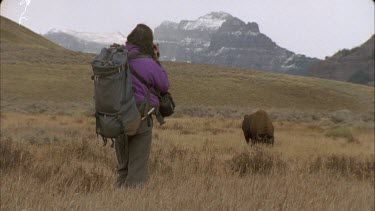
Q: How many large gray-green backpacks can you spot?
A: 1